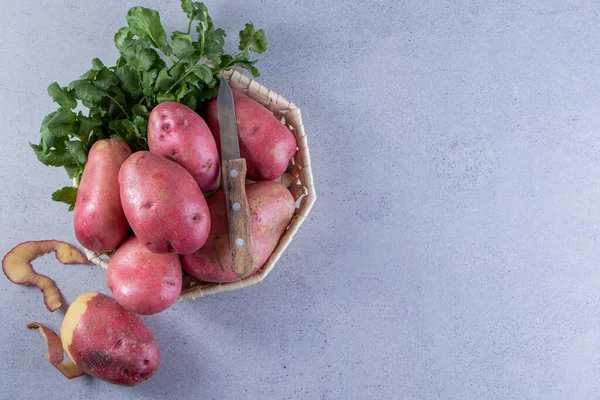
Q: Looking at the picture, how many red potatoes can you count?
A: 7